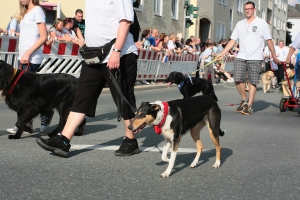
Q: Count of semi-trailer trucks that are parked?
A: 0